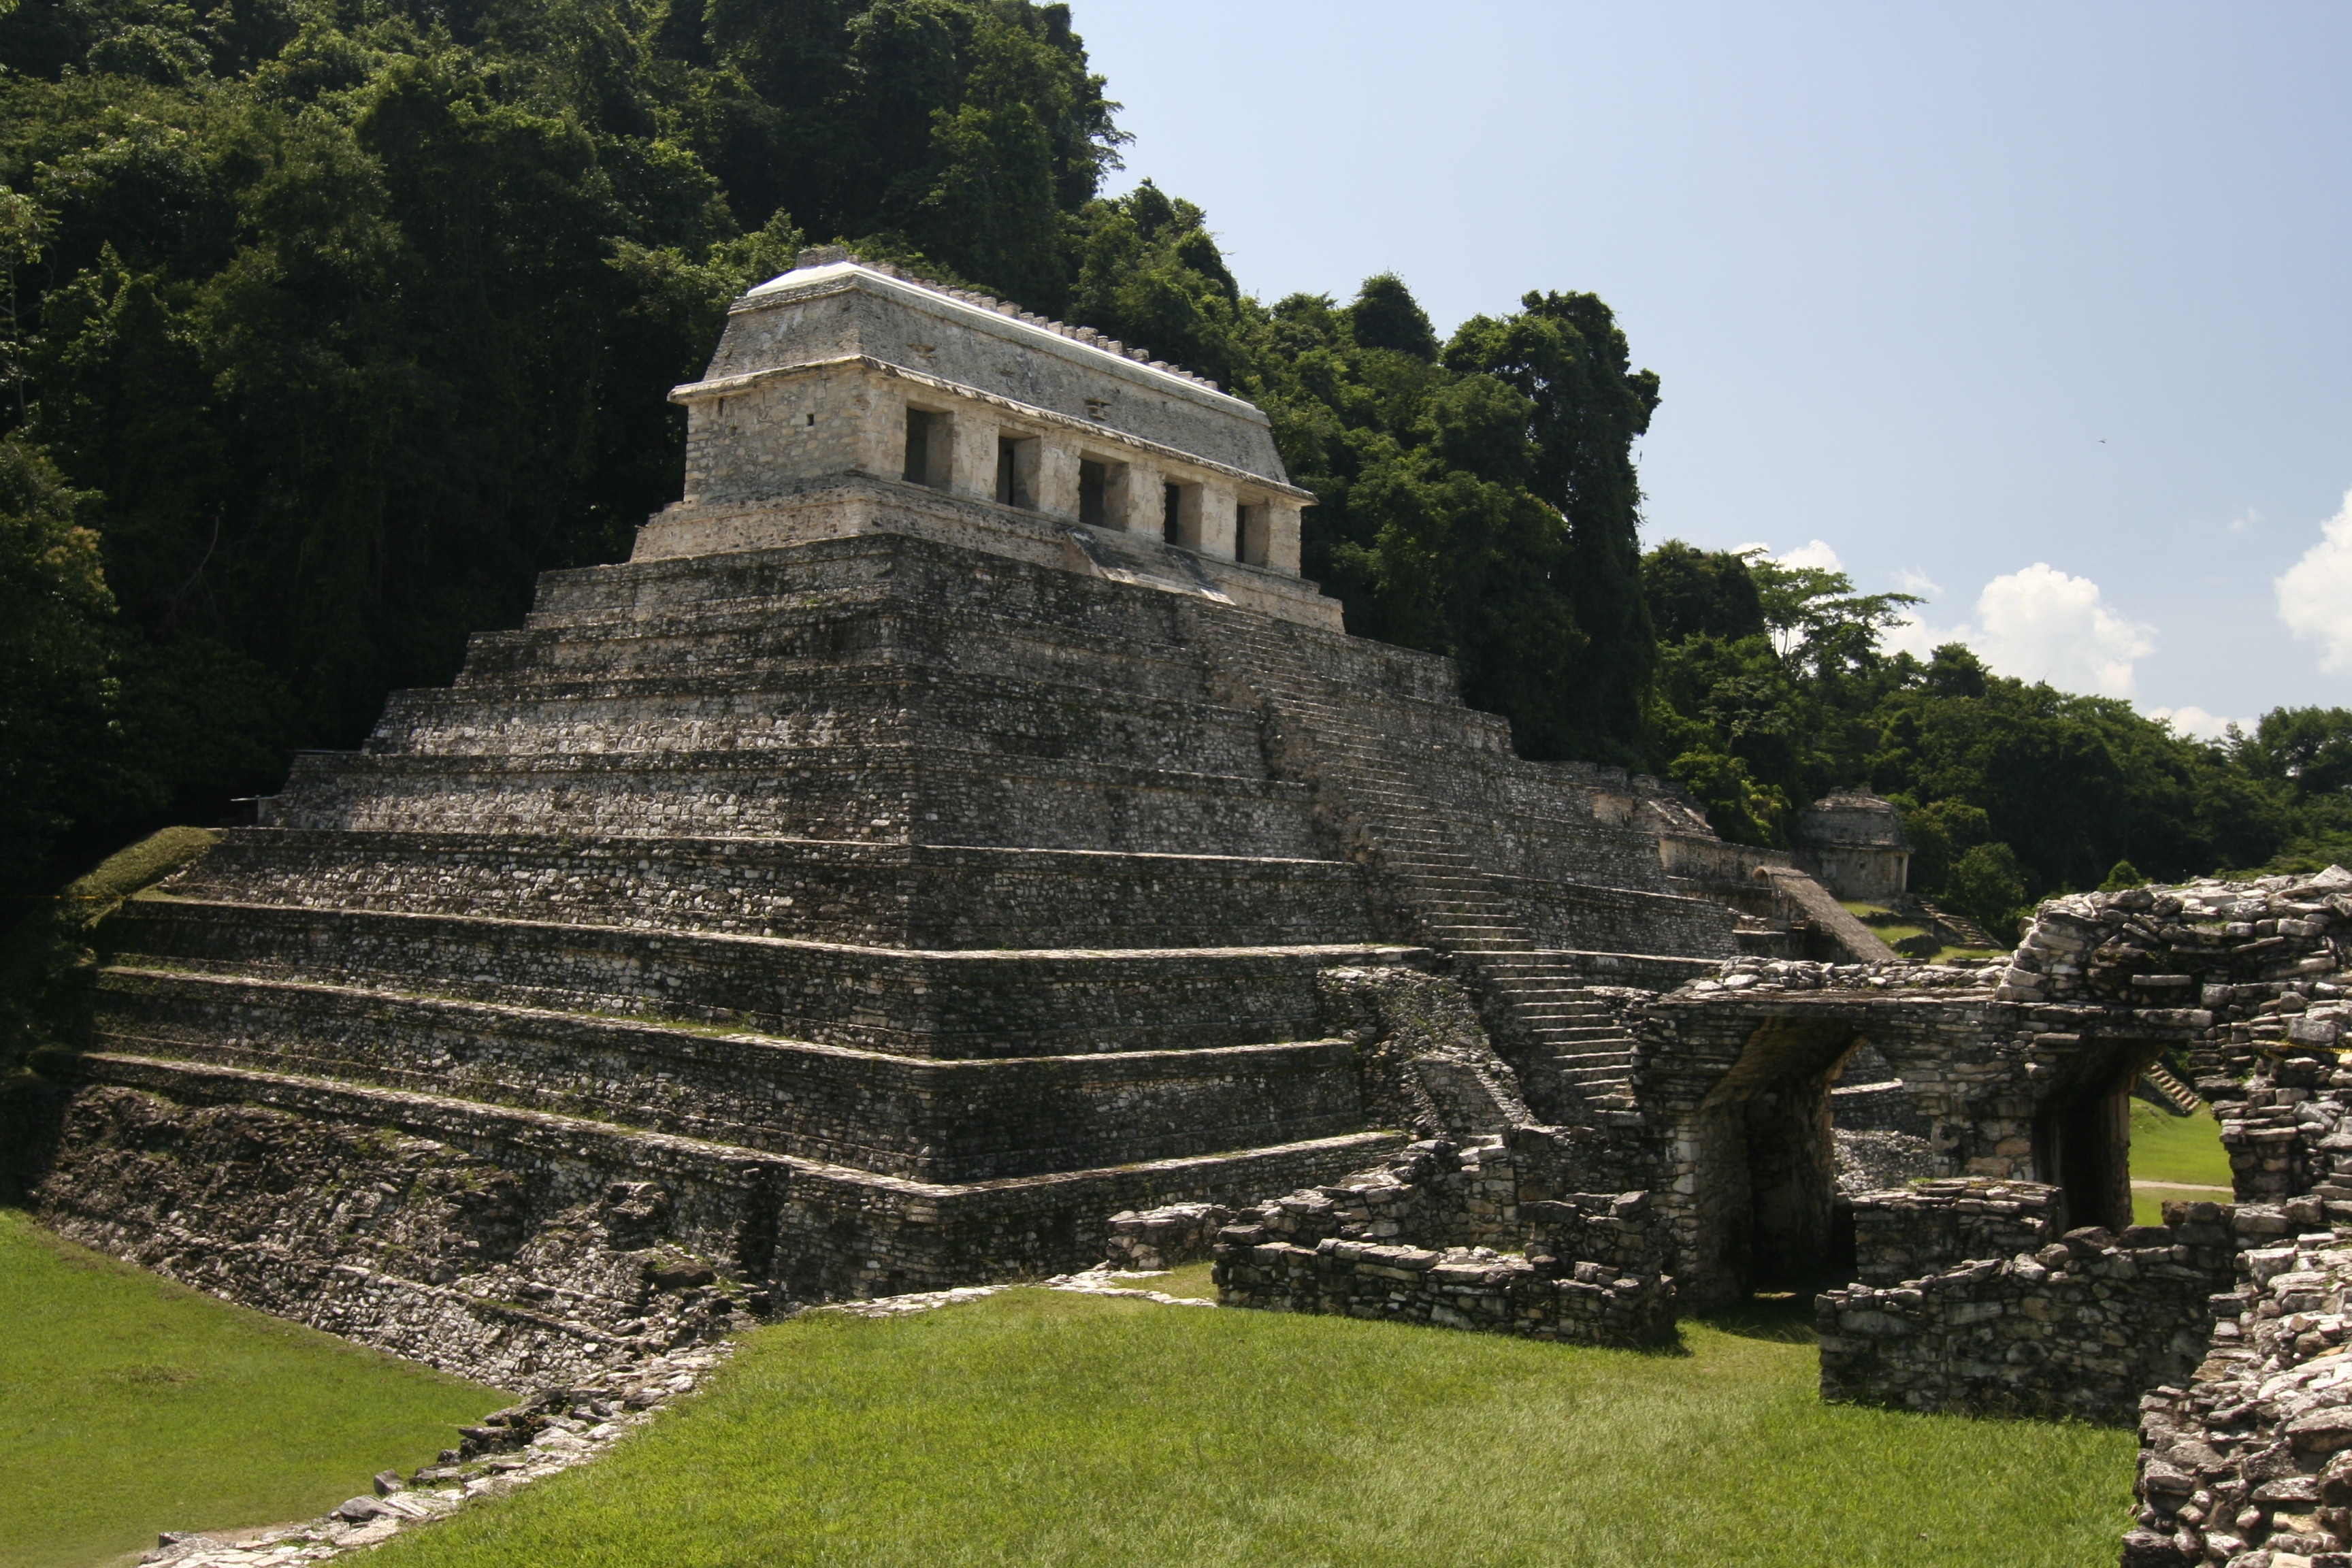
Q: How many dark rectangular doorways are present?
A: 5